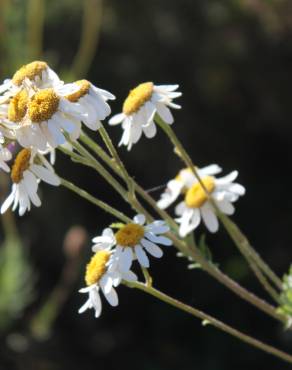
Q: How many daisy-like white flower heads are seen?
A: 10